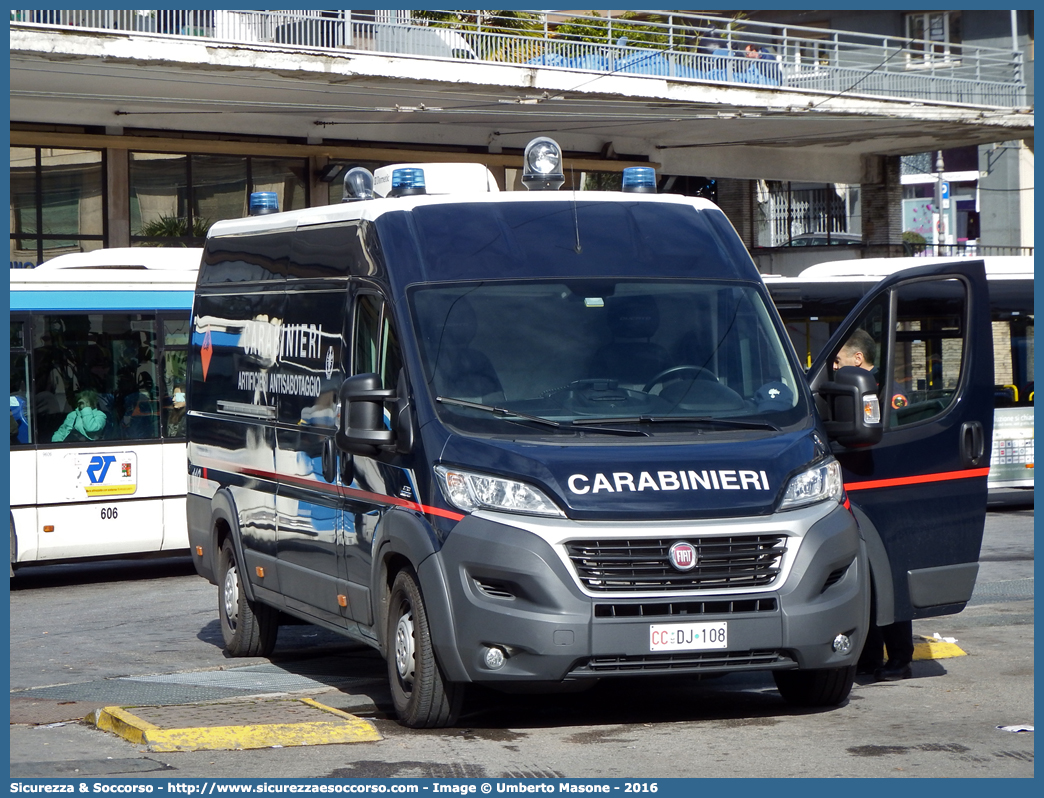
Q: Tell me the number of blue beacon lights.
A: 3